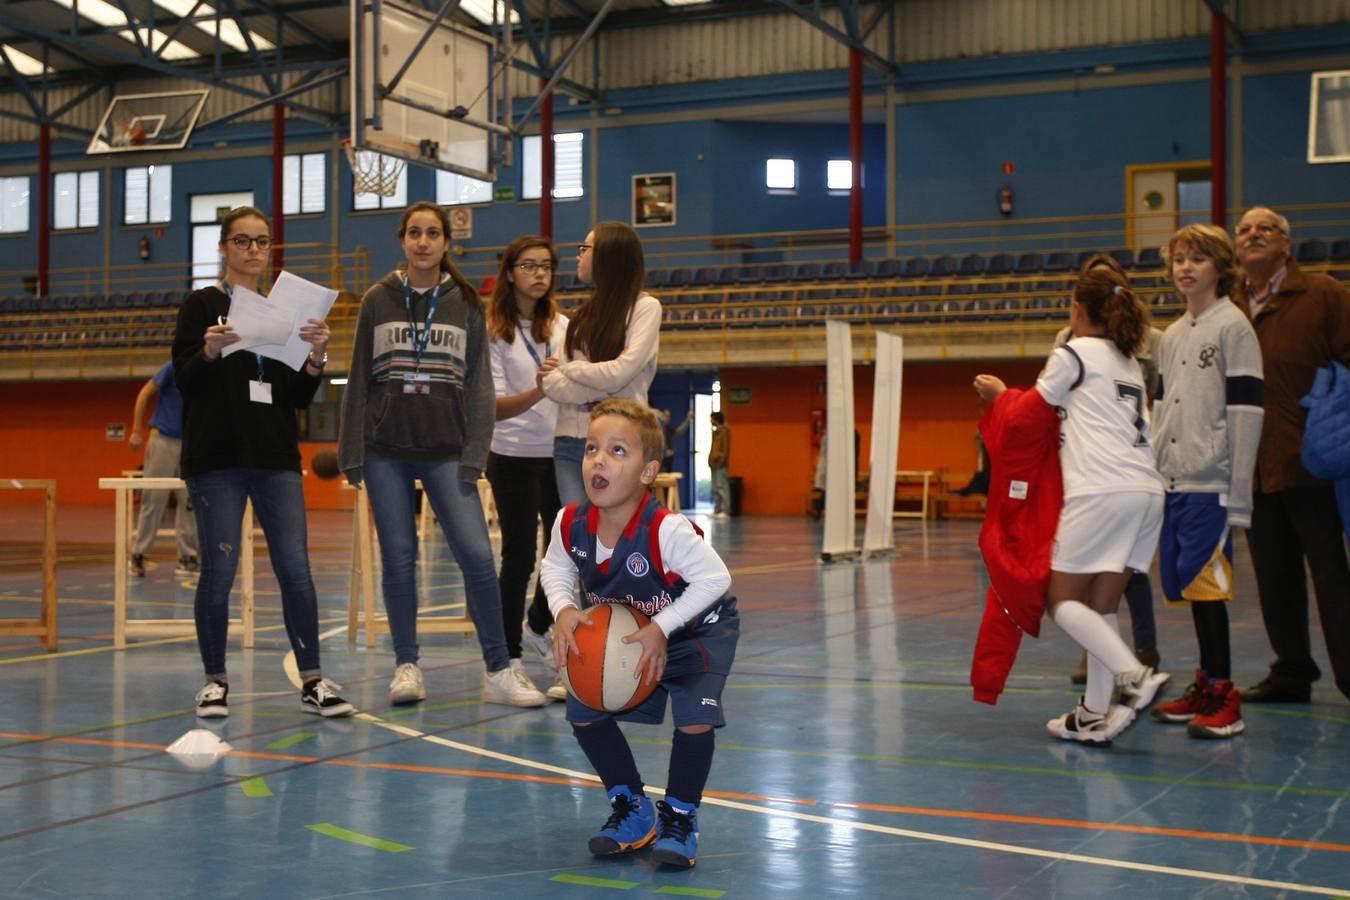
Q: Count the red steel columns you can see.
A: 5